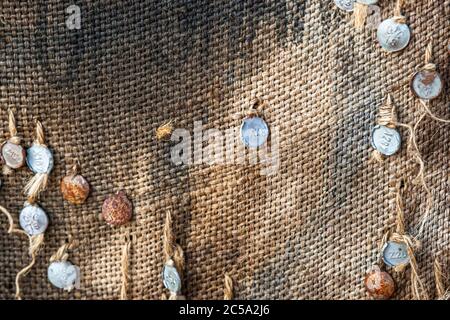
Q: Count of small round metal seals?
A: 15